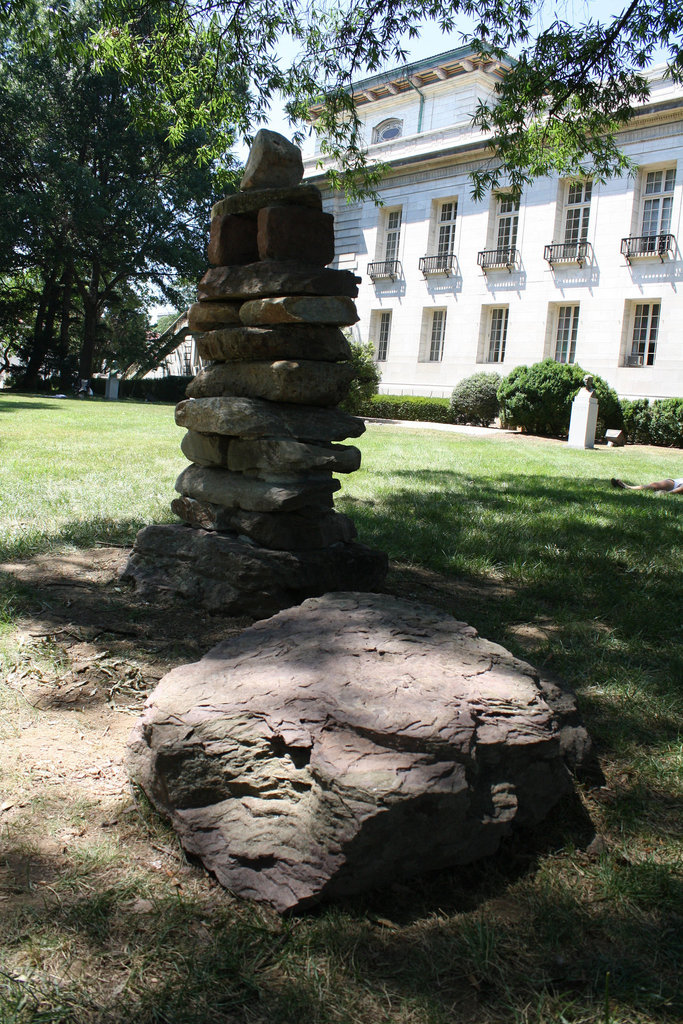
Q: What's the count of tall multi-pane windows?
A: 10